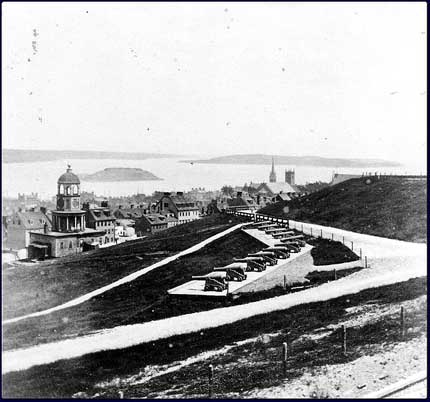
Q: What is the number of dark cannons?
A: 11